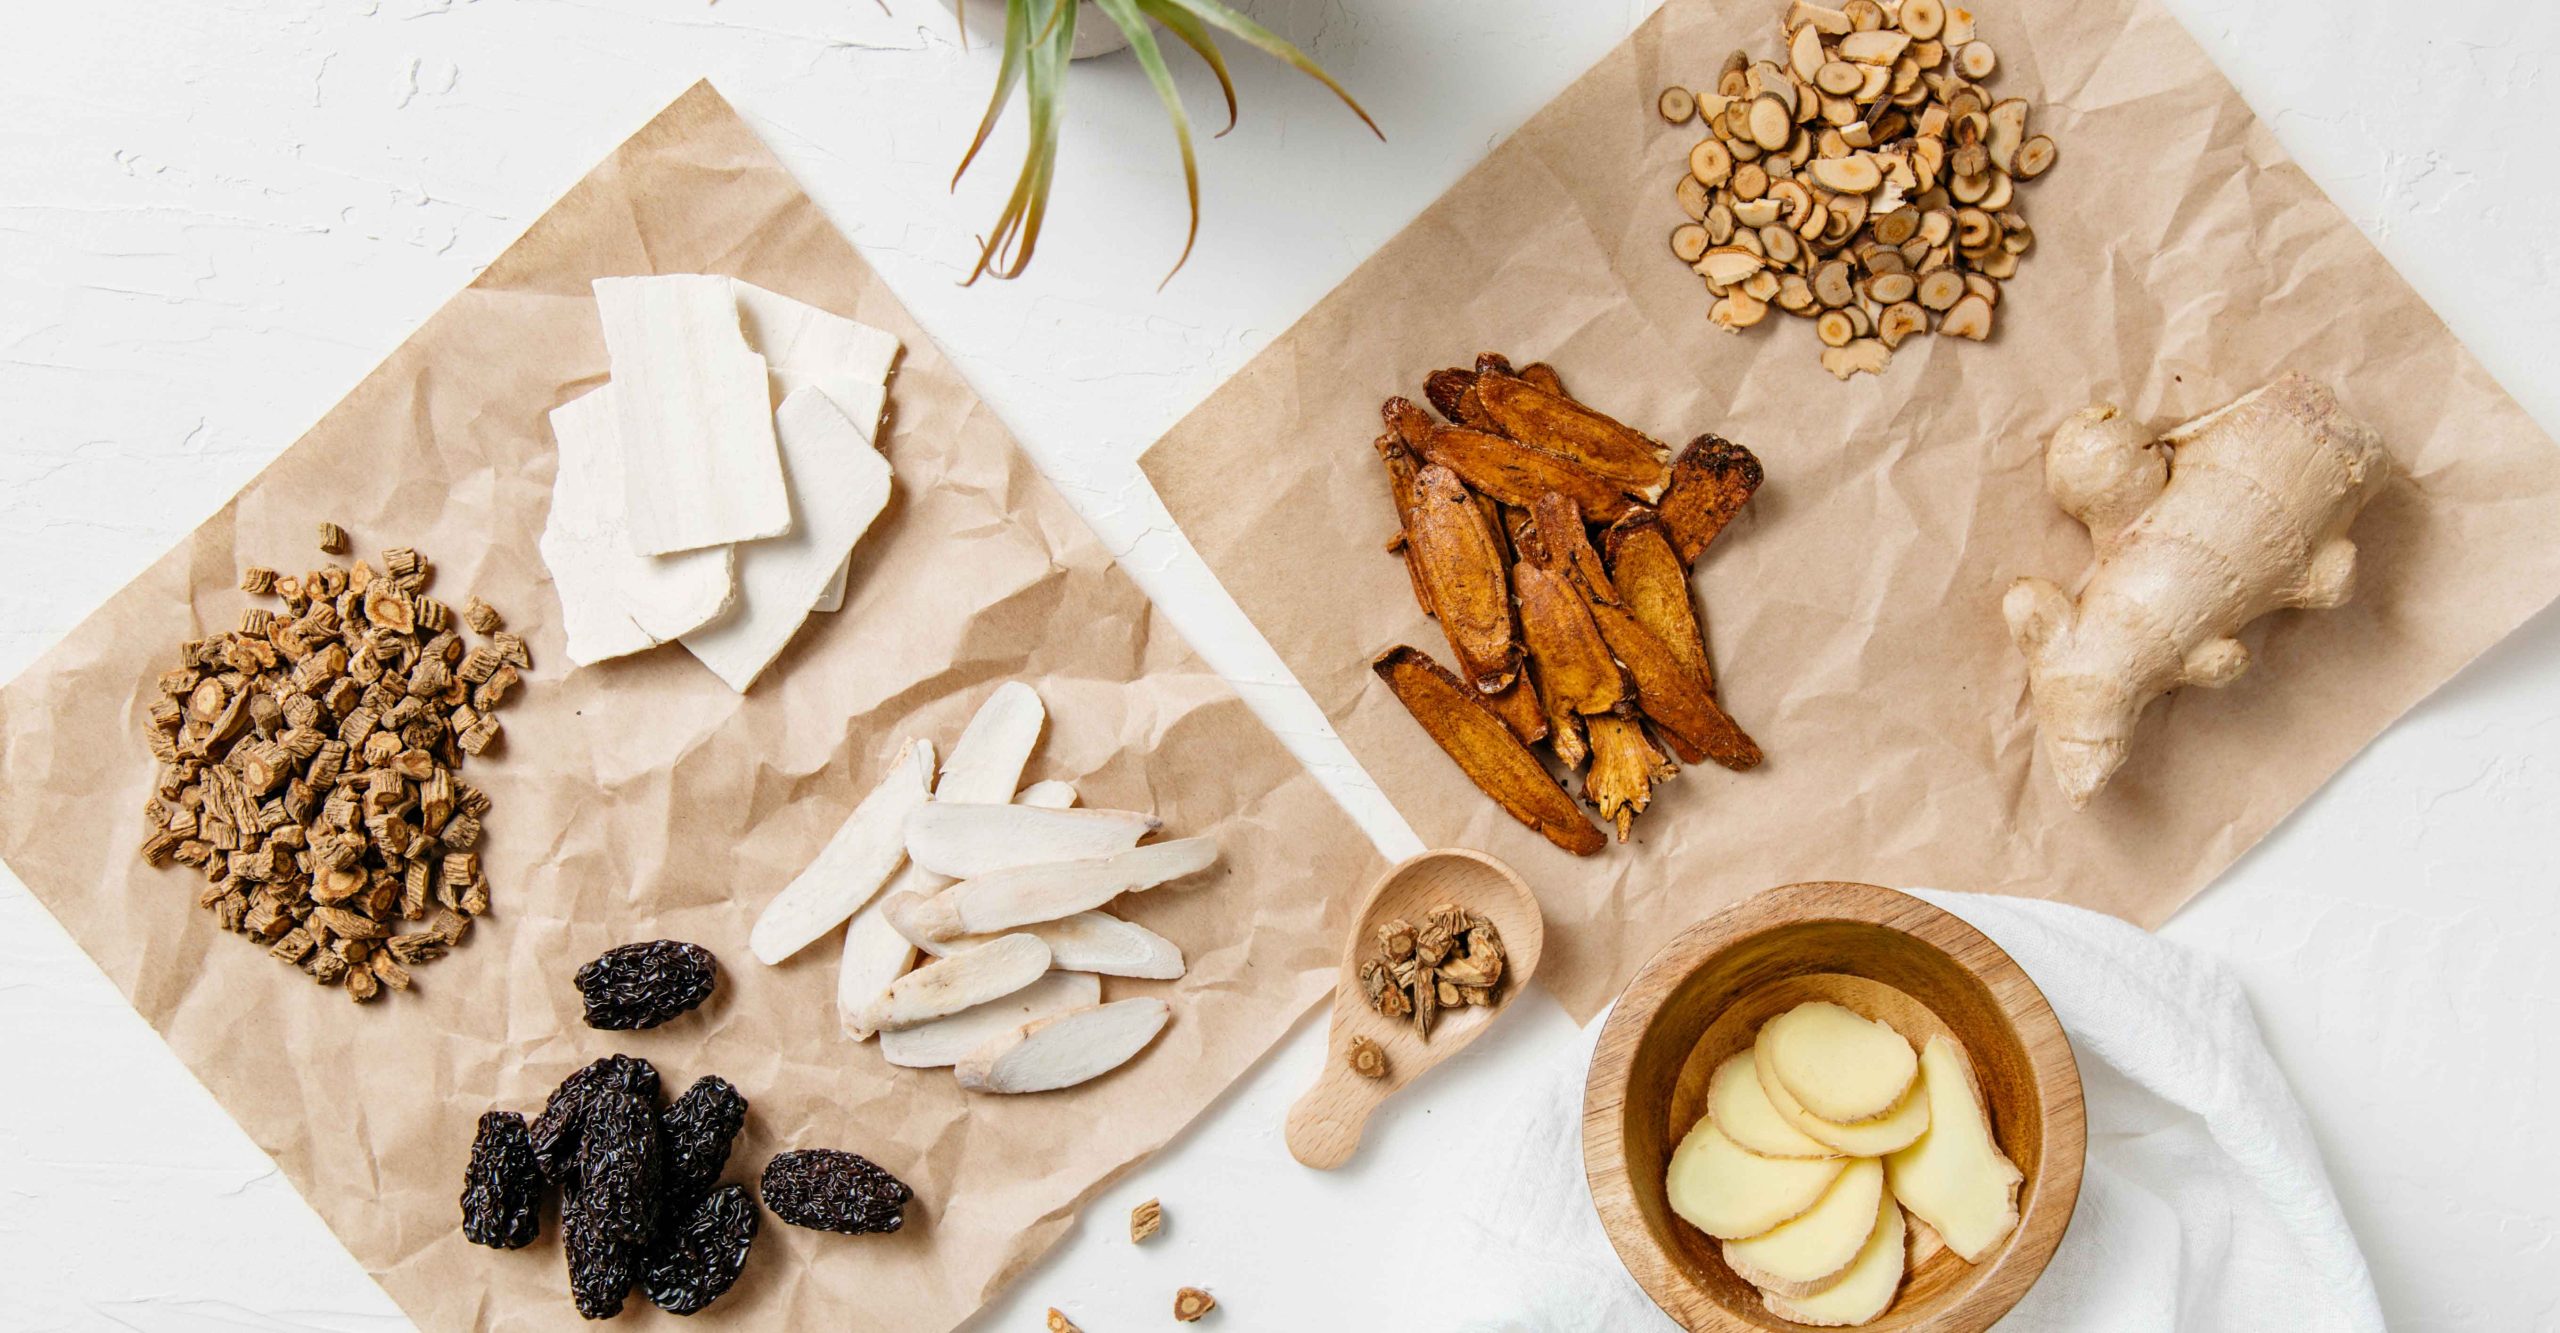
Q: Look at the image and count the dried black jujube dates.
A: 8